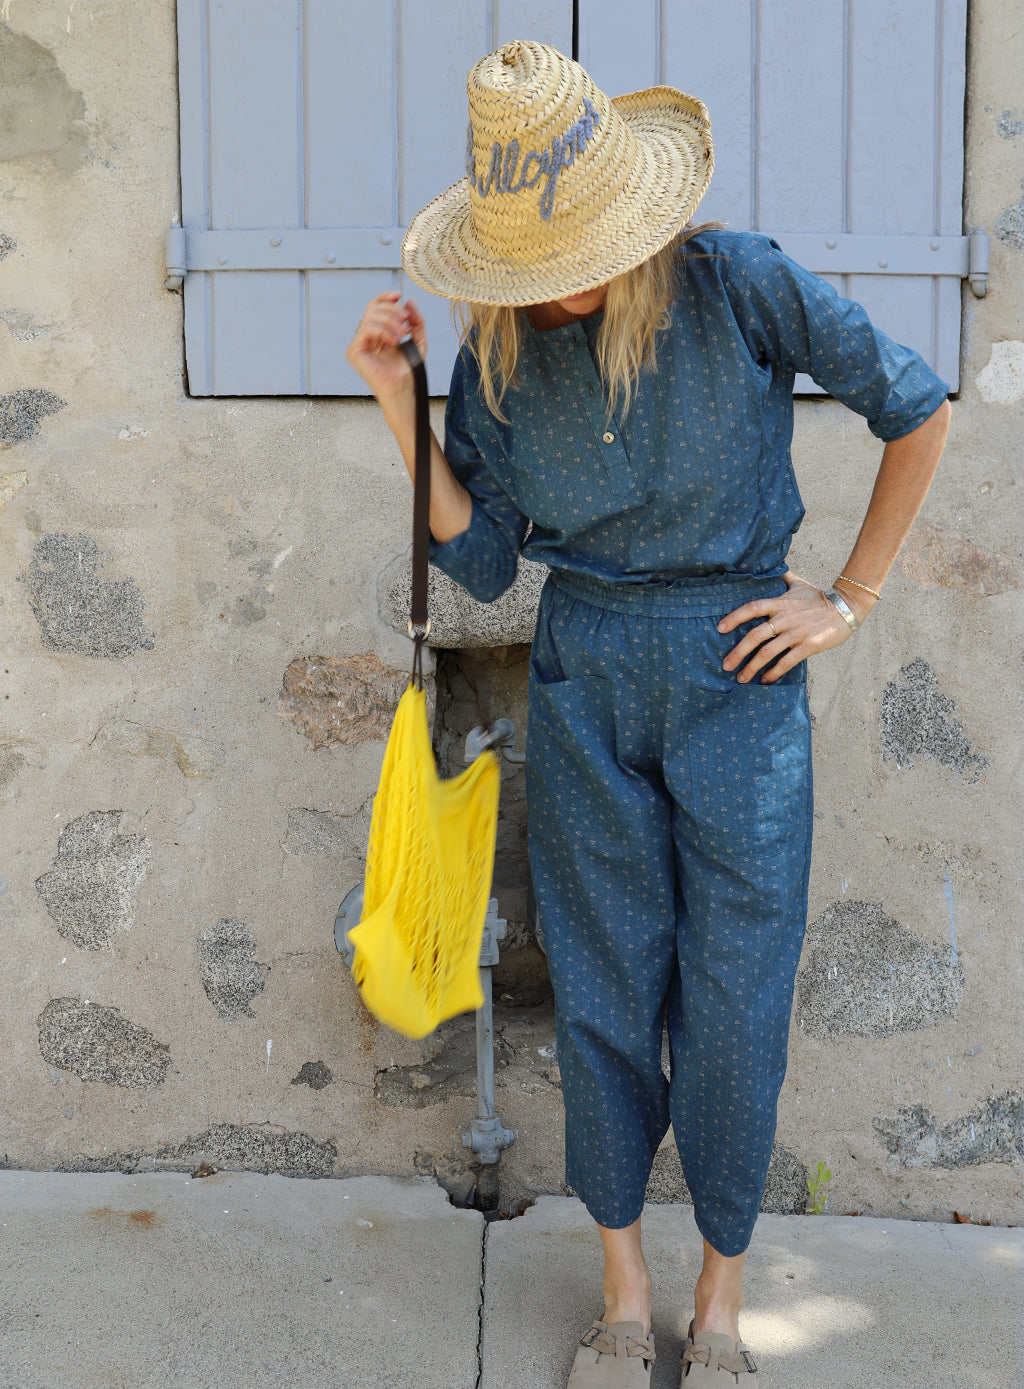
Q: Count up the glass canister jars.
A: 0